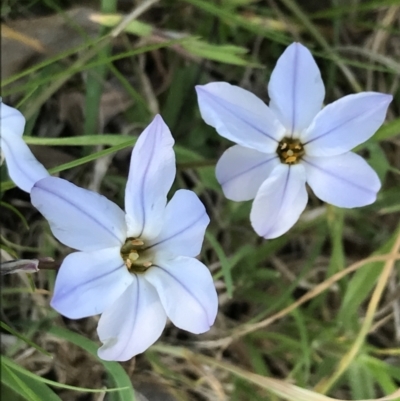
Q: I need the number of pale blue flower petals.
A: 14